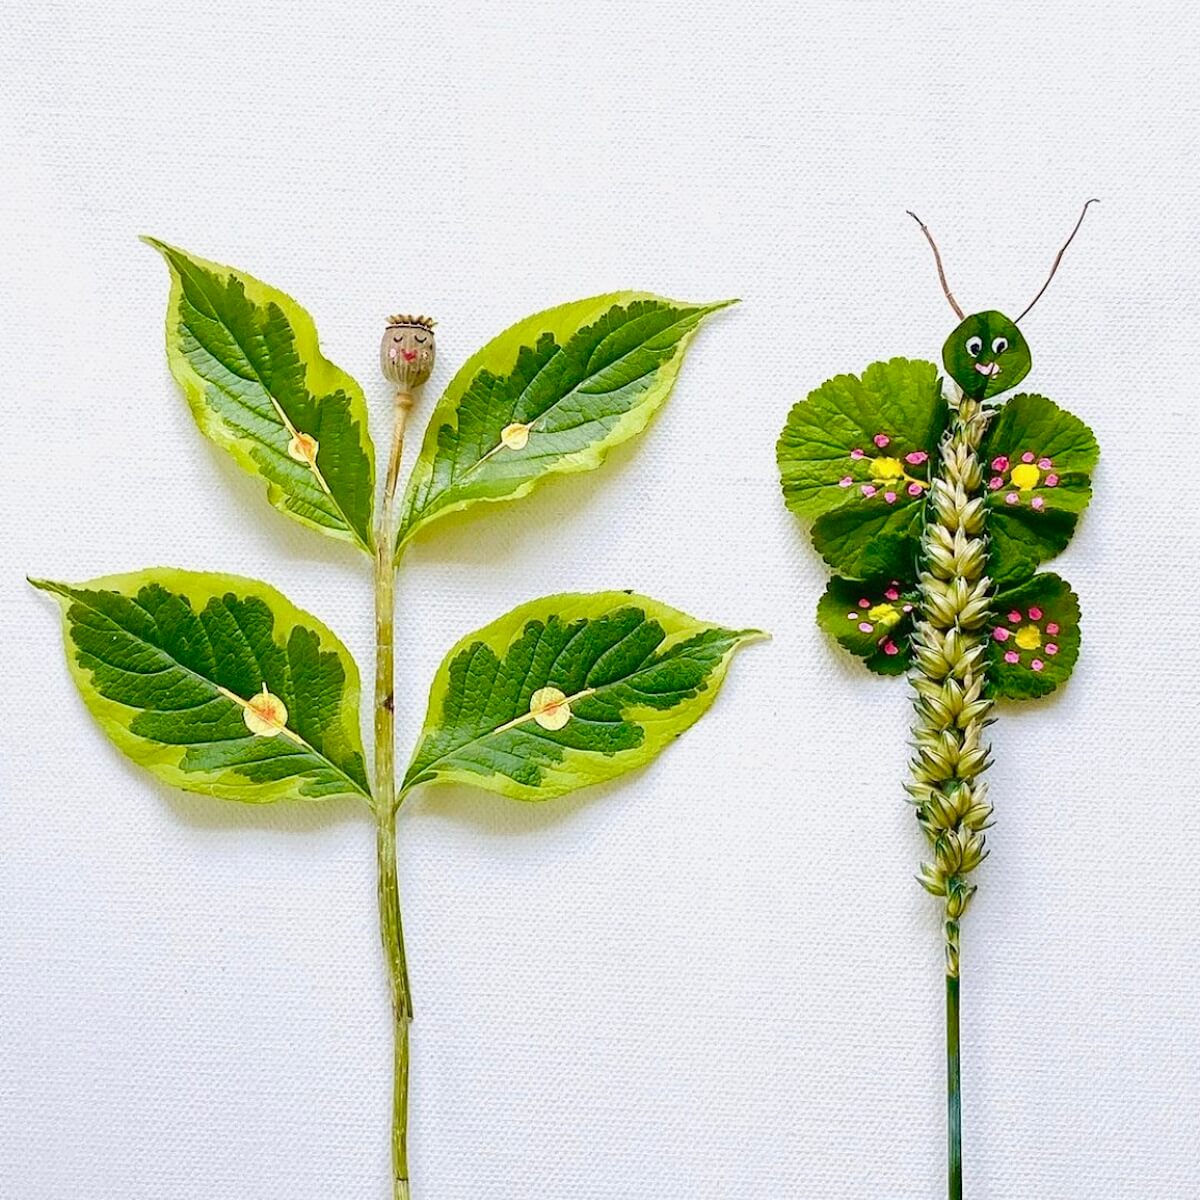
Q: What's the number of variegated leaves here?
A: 4